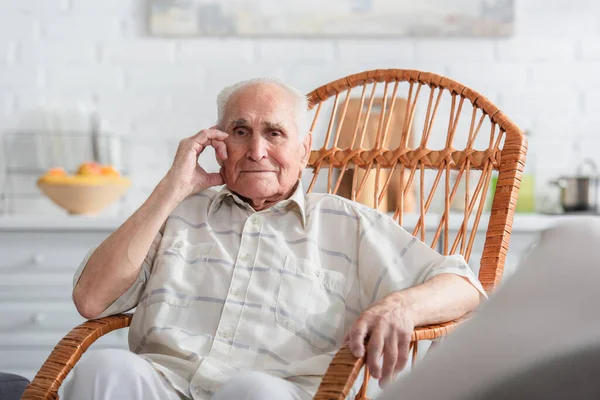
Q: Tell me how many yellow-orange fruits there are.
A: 3